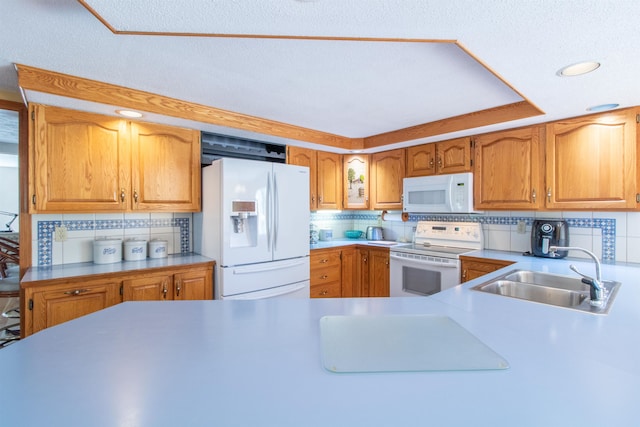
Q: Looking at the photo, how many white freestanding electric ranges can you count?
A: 1